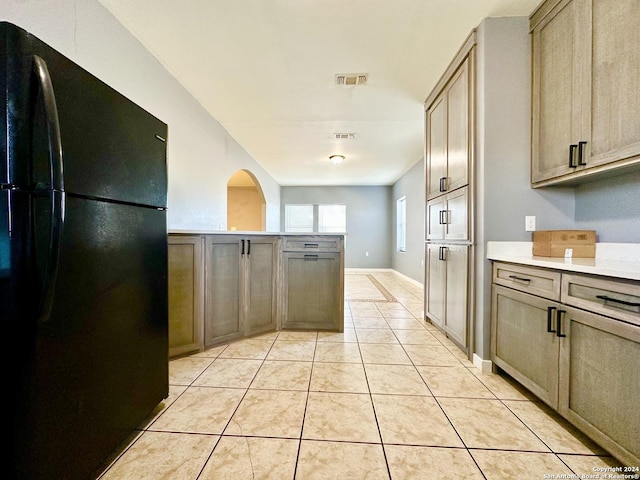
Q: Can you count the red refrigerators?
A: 0